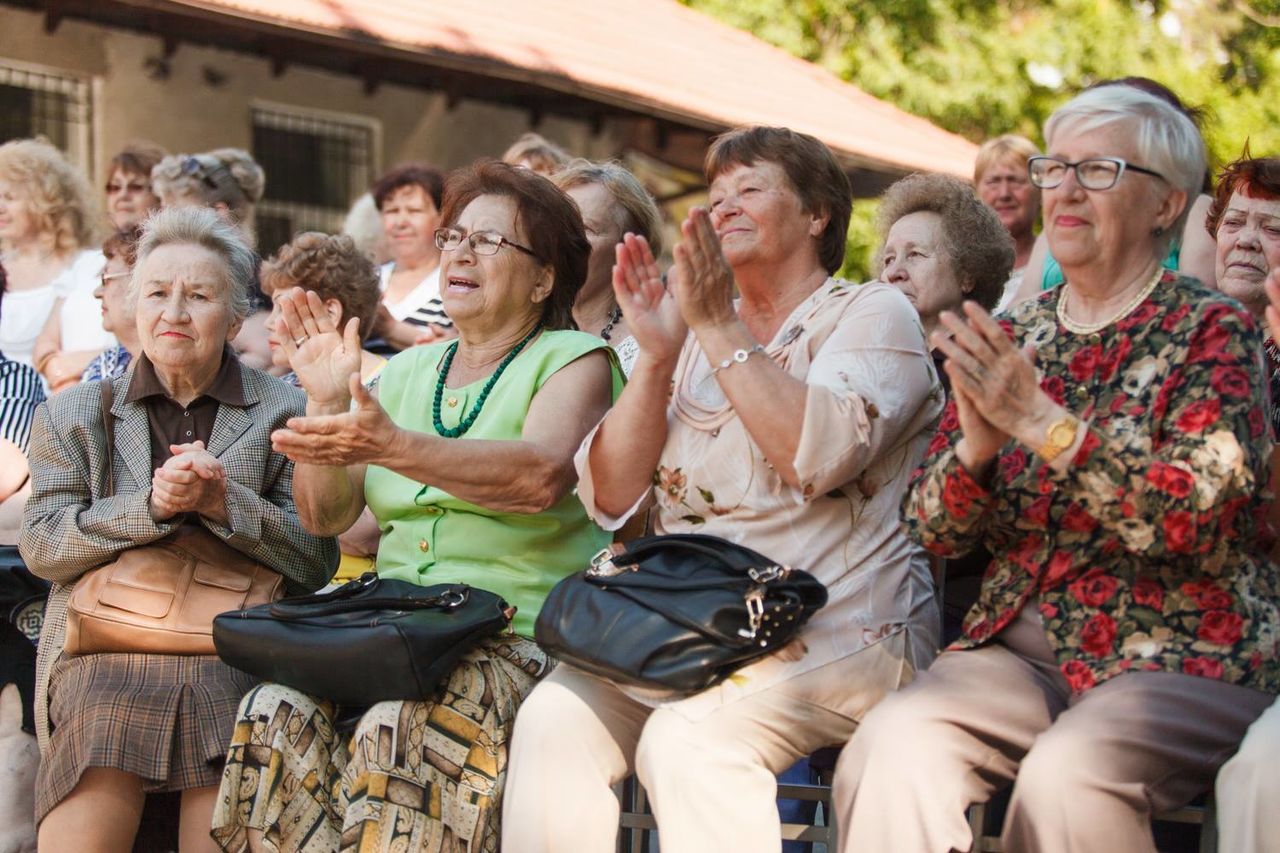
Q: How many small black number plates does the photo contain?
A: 0